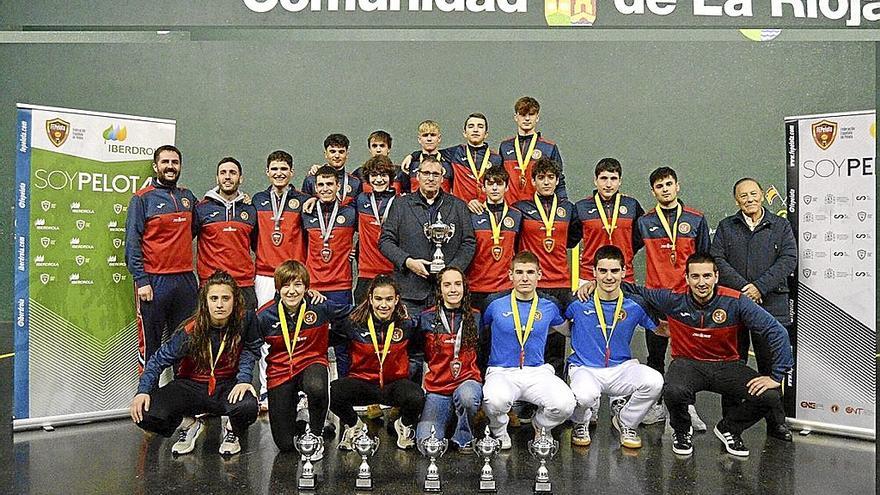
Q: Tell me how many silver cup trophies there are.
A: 6